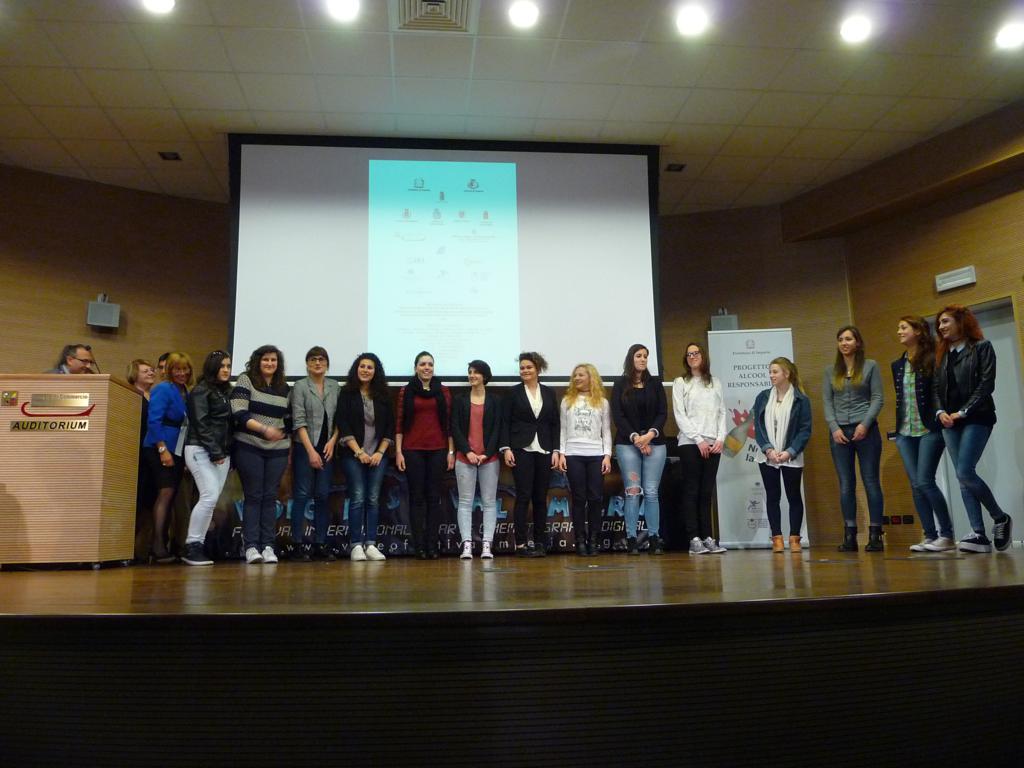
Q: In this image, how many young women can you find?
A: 14